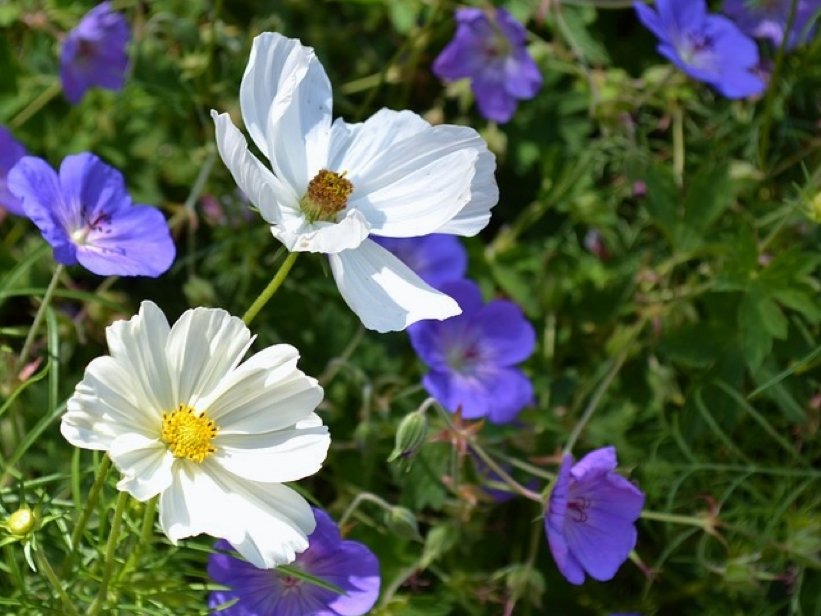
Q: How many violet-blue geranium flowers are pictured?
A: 10